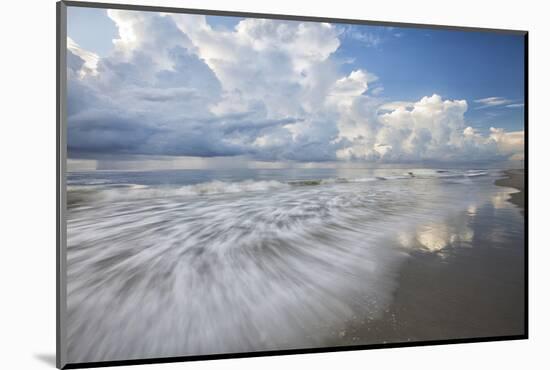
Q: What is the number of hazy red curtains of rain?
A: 0